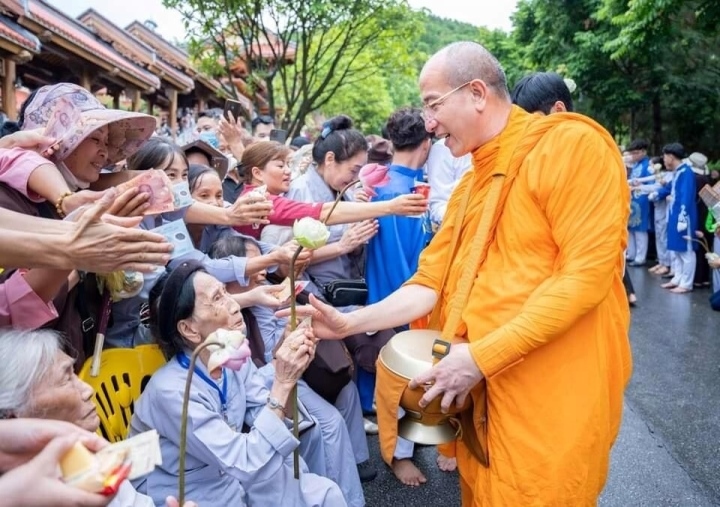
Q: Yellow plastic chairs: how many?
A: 1